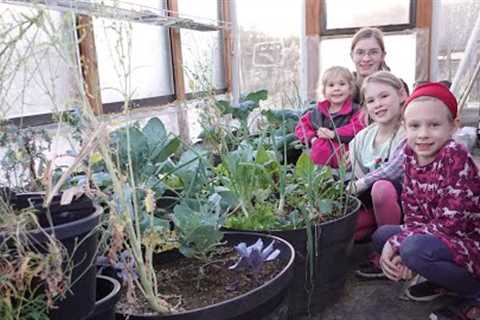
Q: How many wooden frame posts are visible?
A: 5